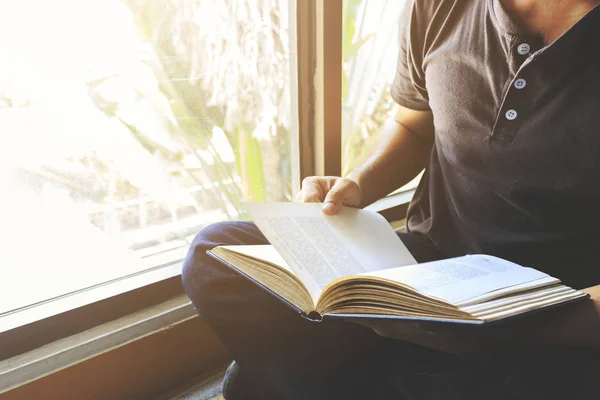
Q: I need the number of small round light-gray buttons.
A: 3